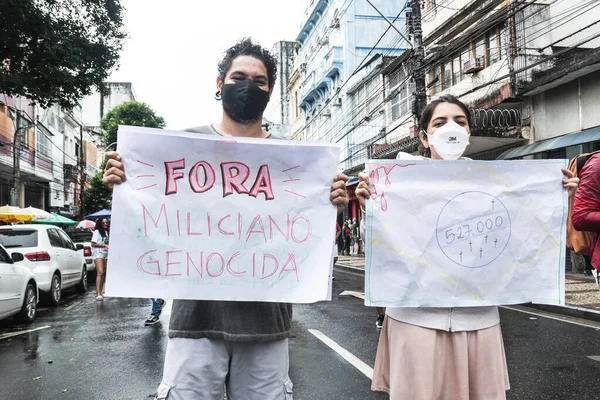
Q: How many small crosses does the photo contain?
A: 6